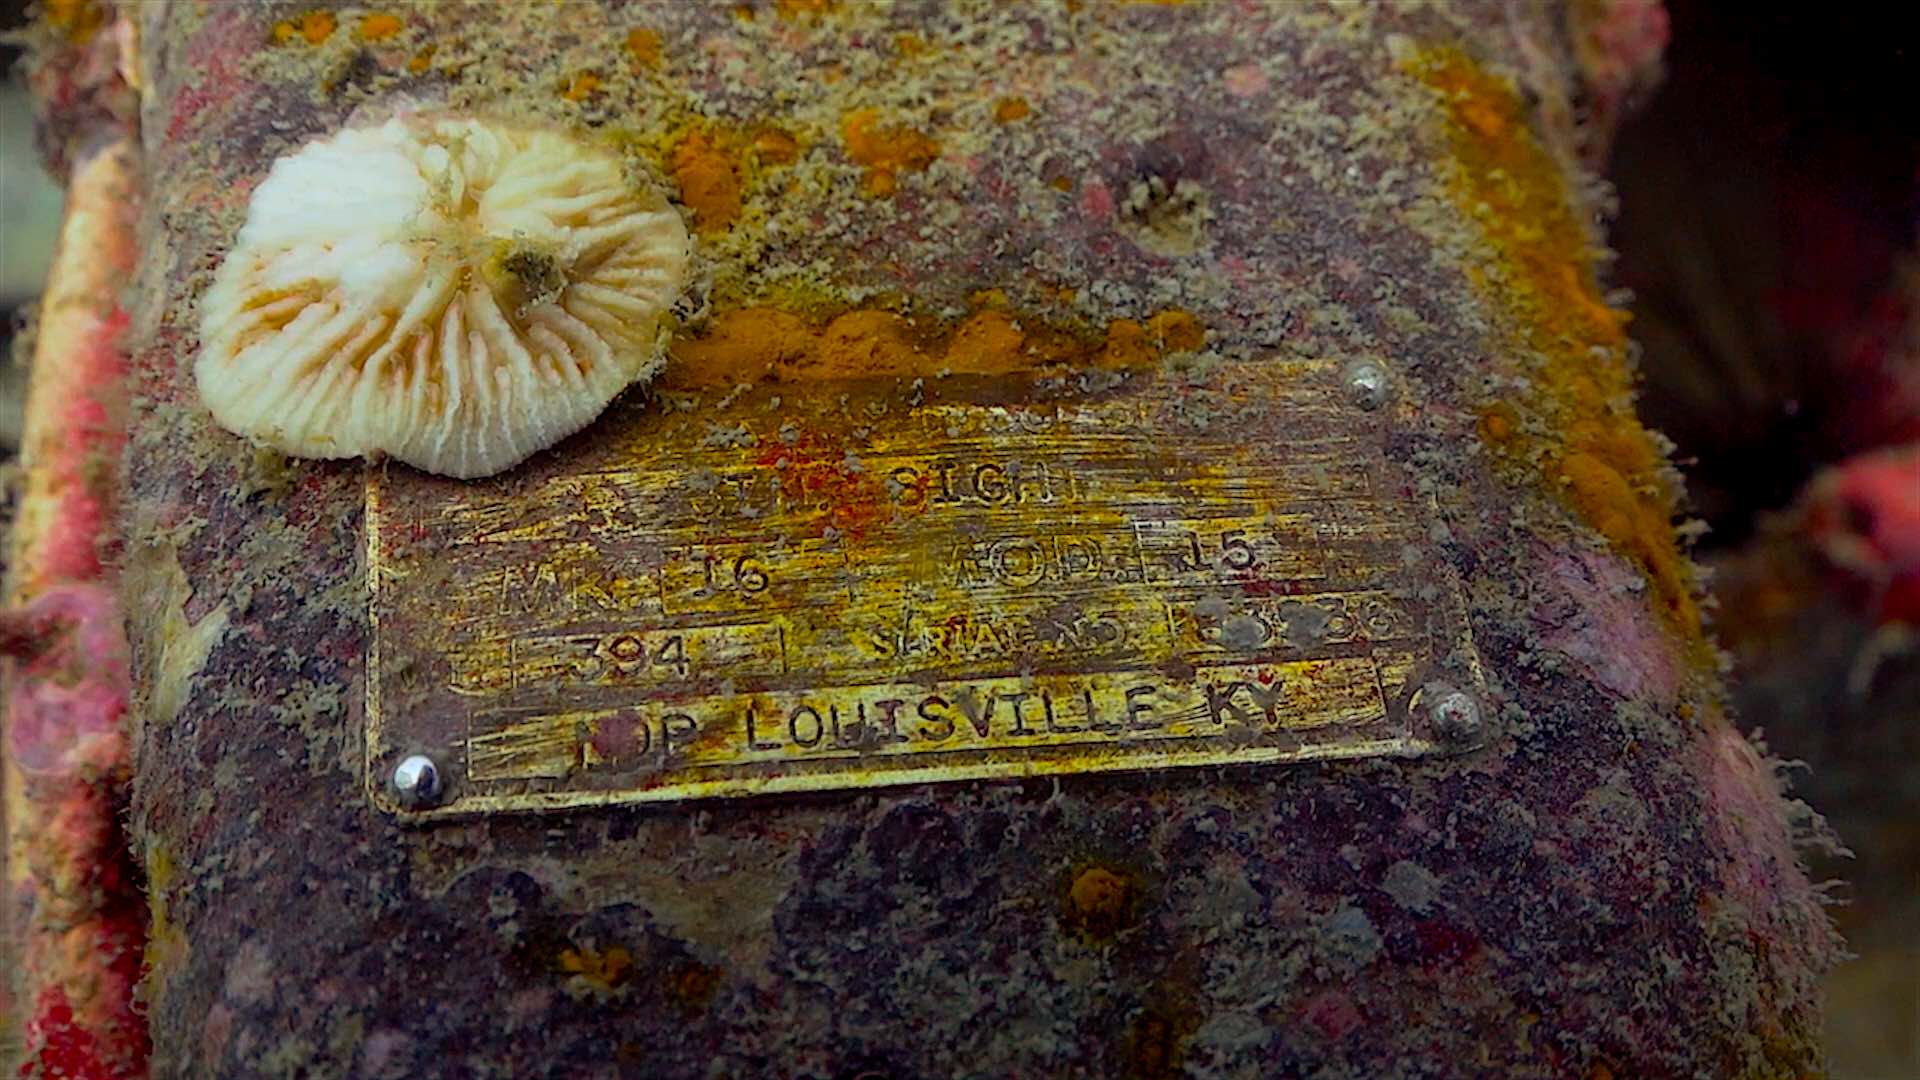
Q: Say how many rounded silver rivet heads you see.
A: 3